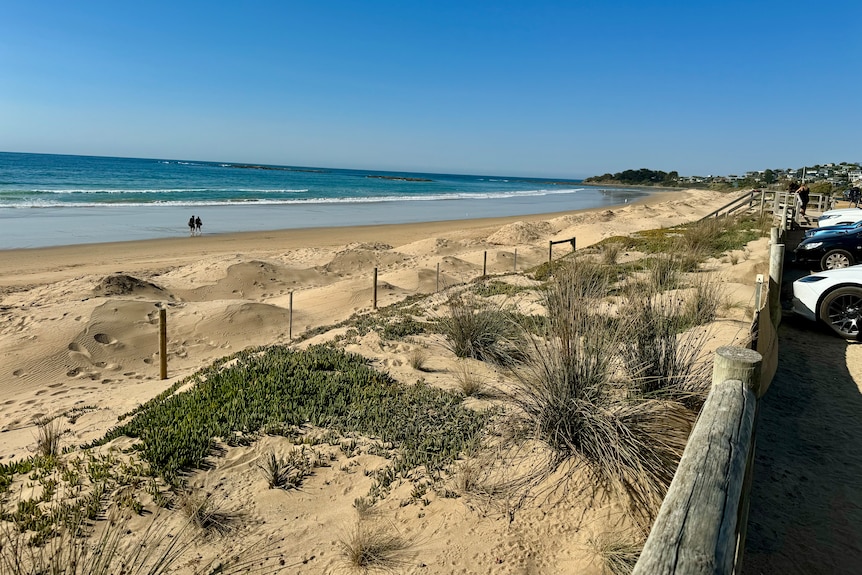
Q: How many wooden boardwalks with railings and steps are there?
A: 1